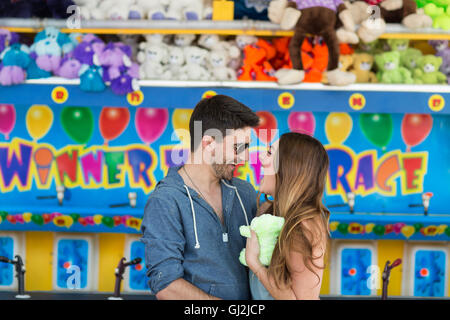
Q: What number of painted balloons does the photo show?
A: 11